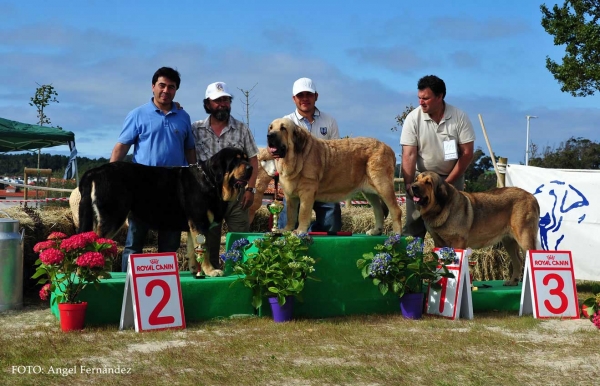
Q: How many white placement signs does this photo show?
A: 3